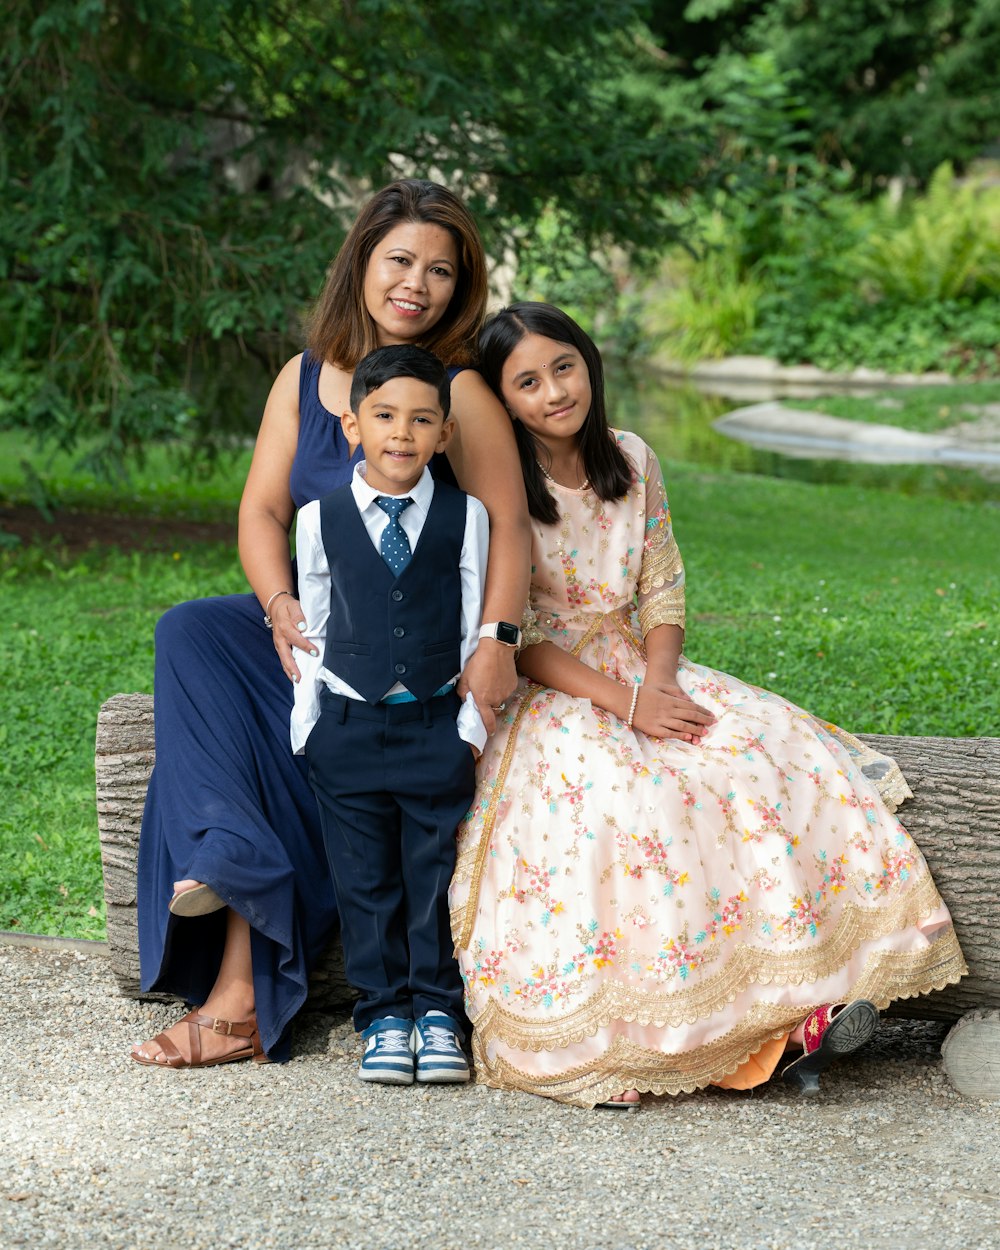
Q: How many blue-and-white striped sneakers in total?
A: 2